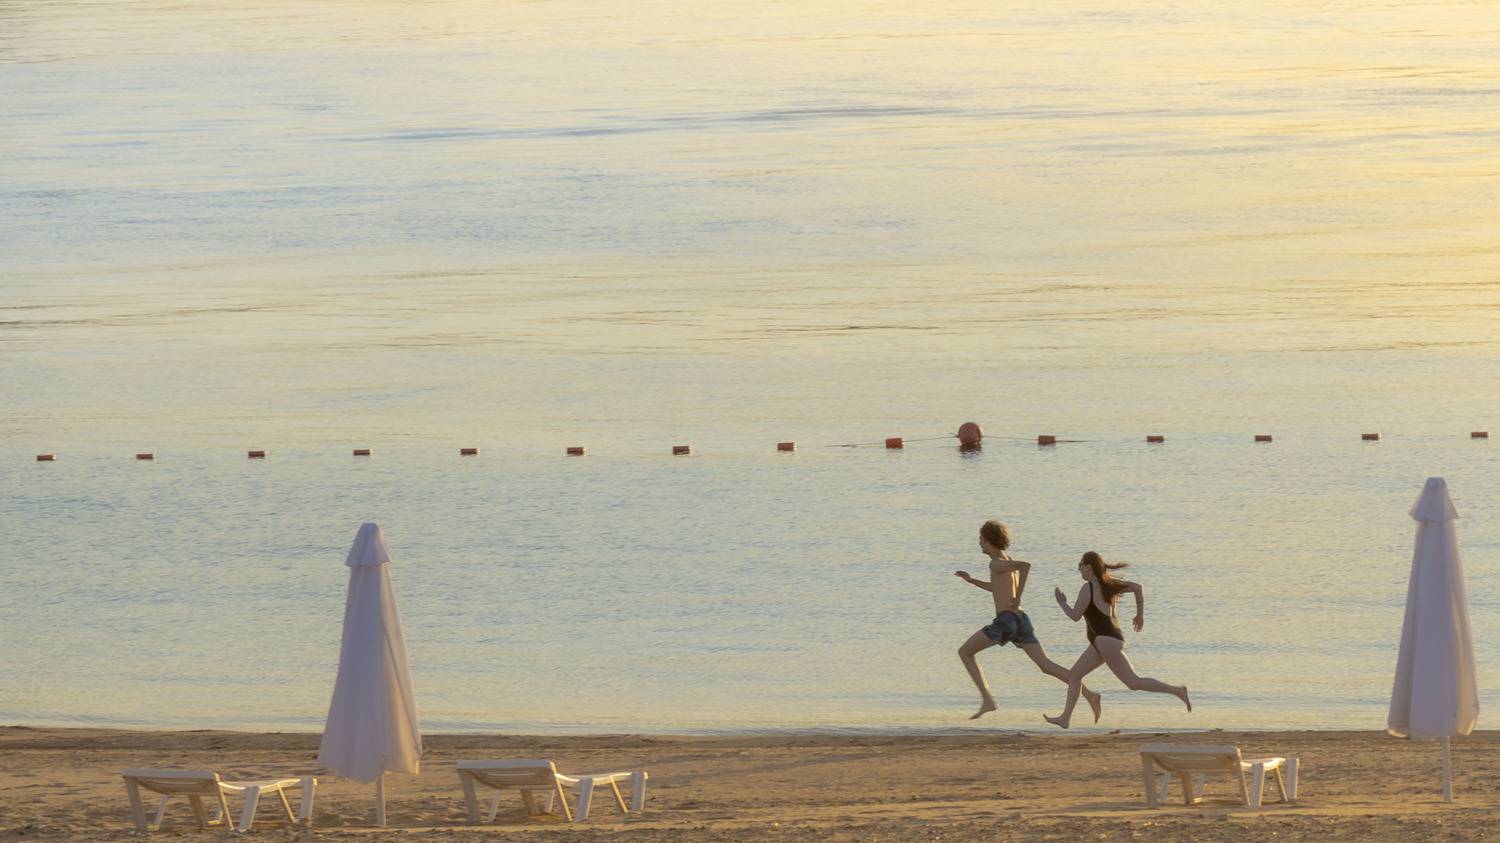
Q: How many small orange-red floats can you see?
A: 14